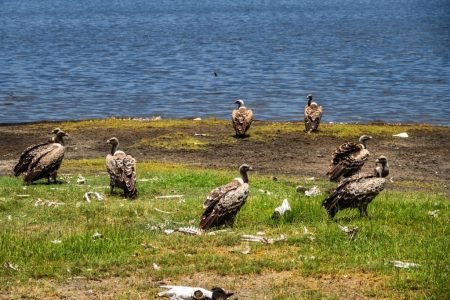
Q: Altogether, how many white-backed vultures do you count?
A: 8